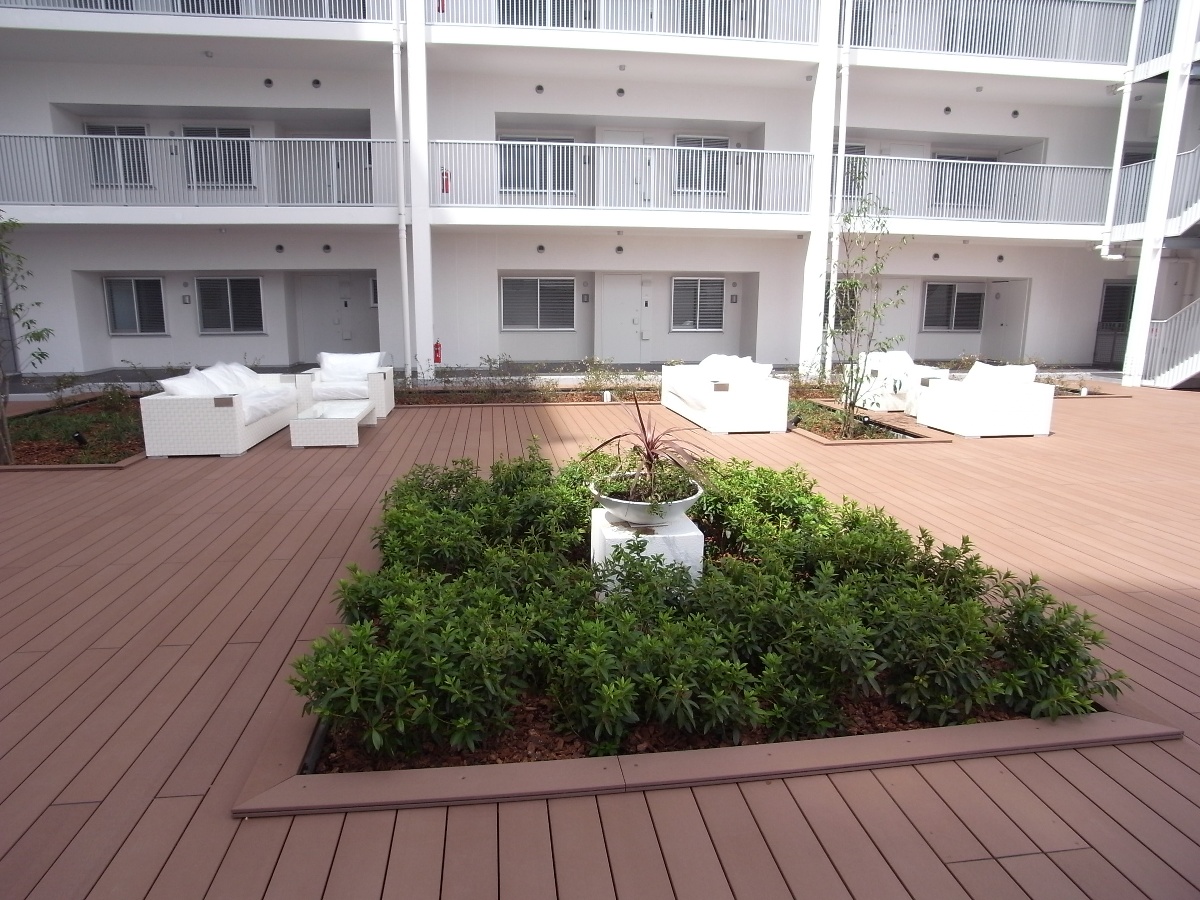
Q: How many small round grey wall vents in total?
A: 12